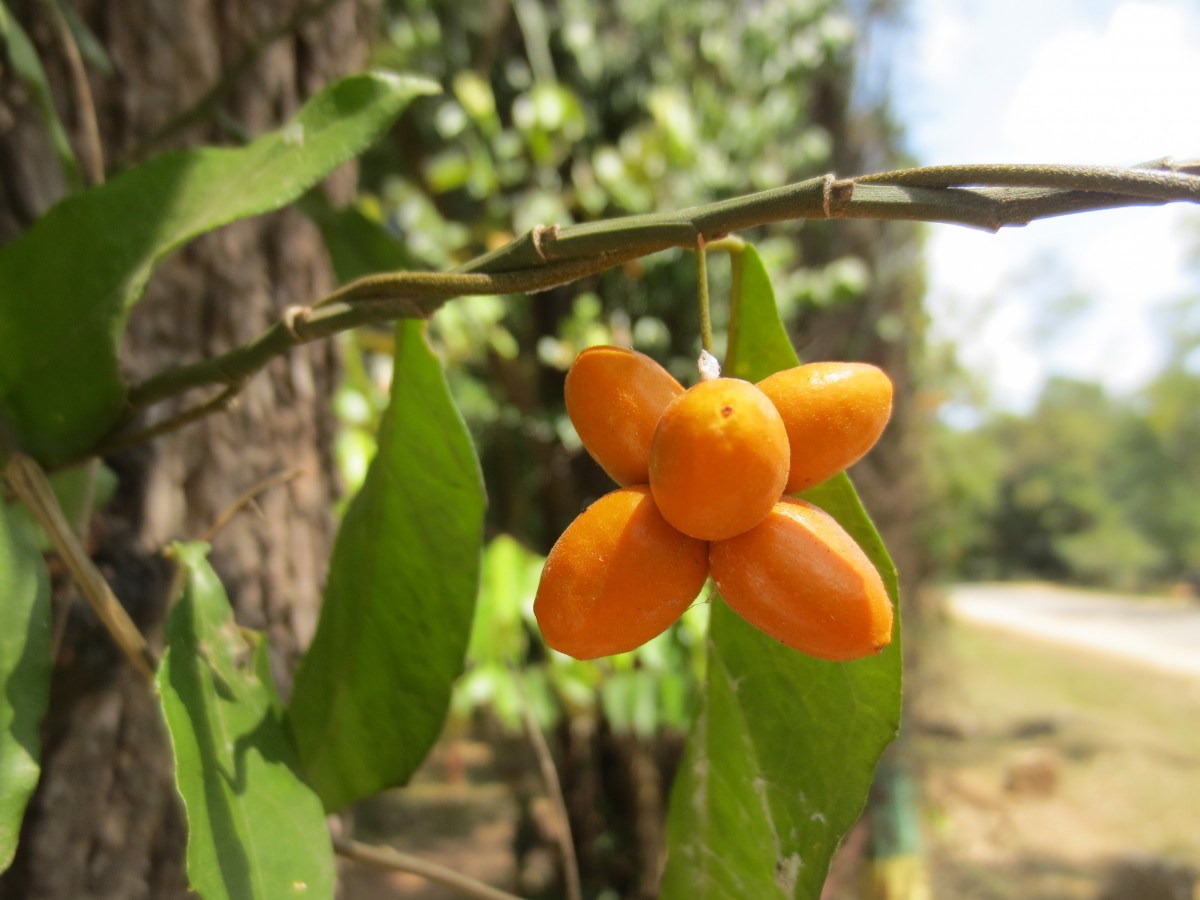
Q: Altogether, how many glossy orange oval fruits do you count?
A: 5